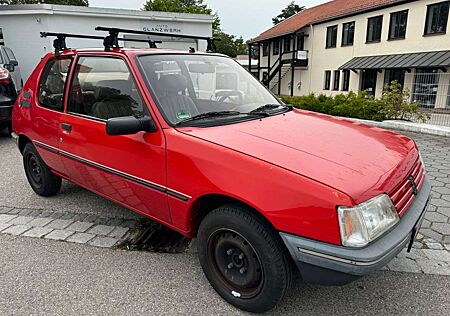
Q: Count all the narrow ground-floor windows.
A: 3